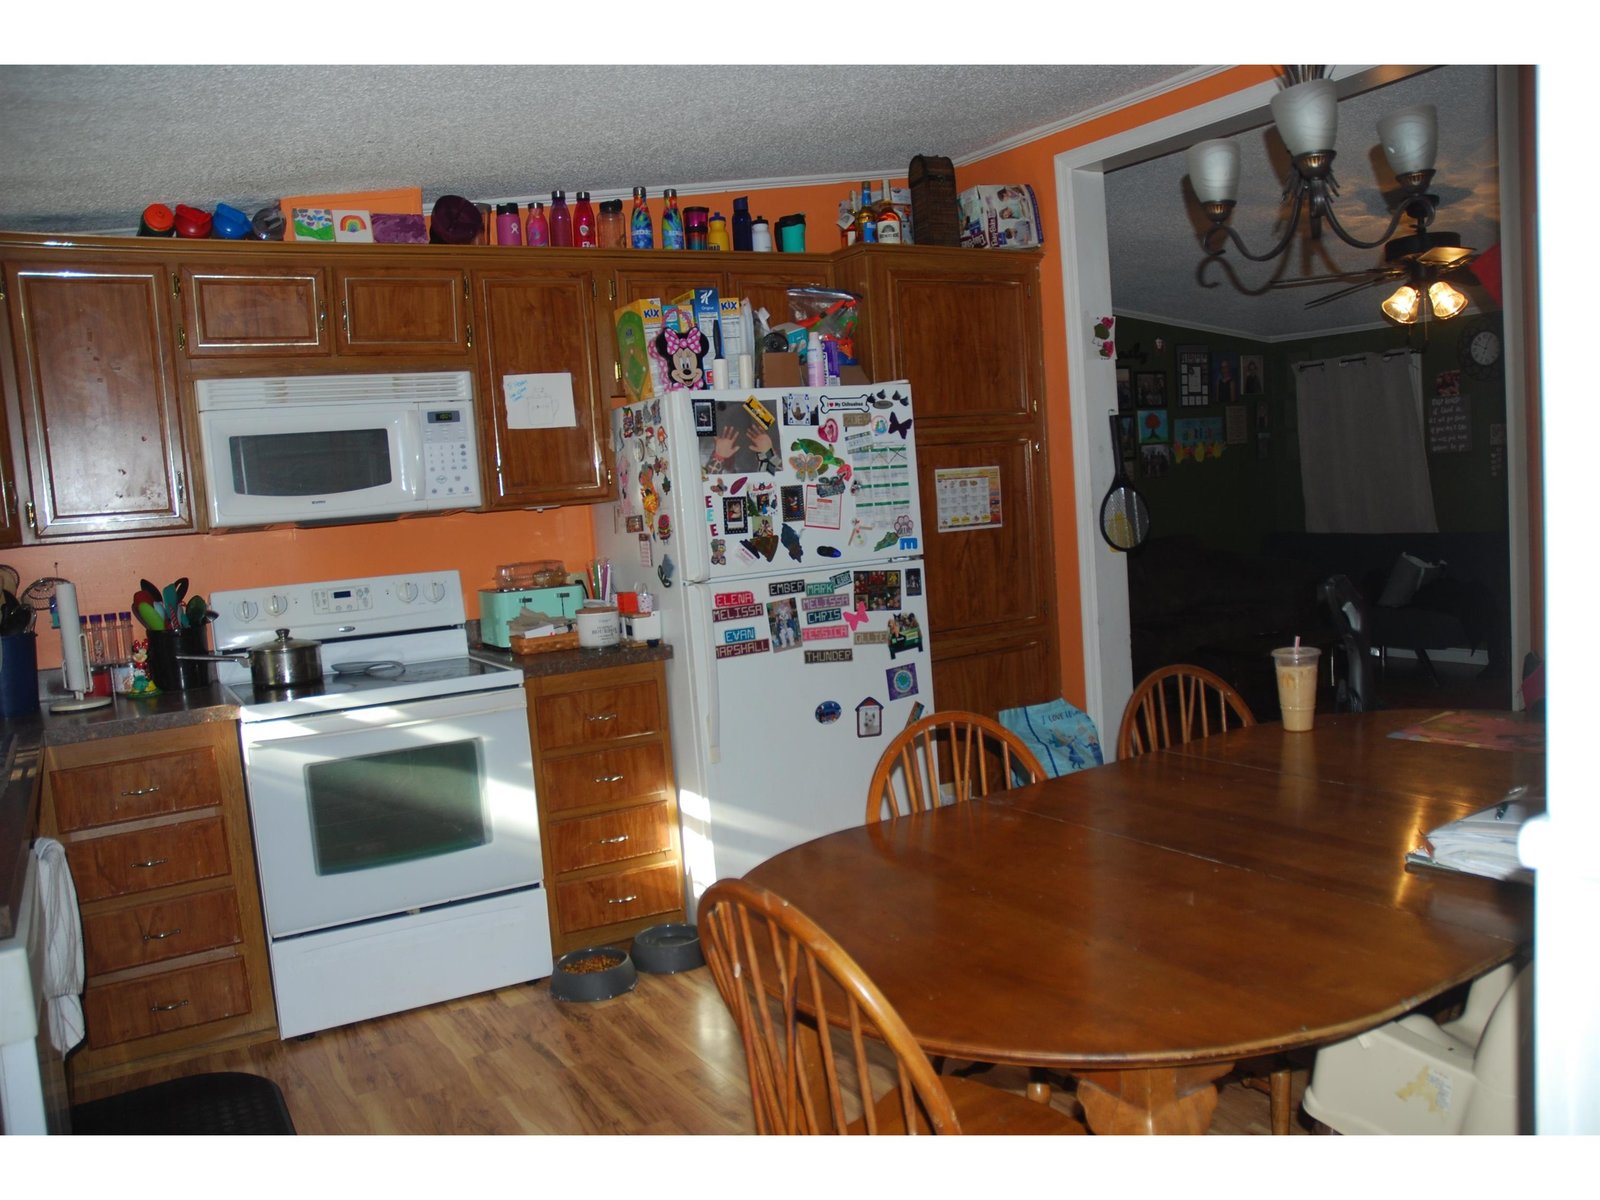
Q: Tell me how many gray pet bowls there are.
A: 2